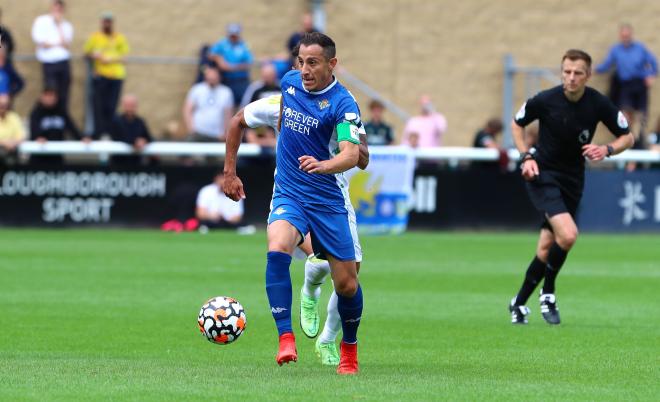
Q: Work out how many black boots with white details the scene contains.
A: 2